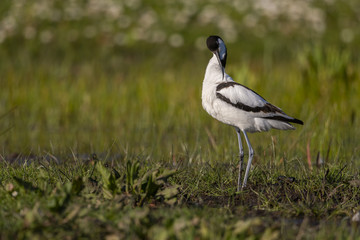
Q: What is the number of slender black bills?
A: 1